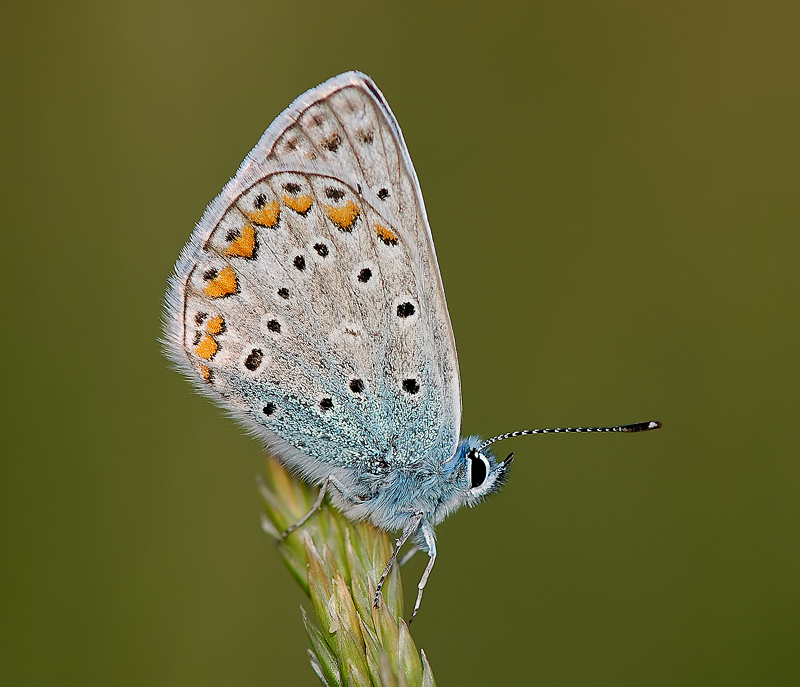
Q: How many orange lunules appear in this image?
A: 9